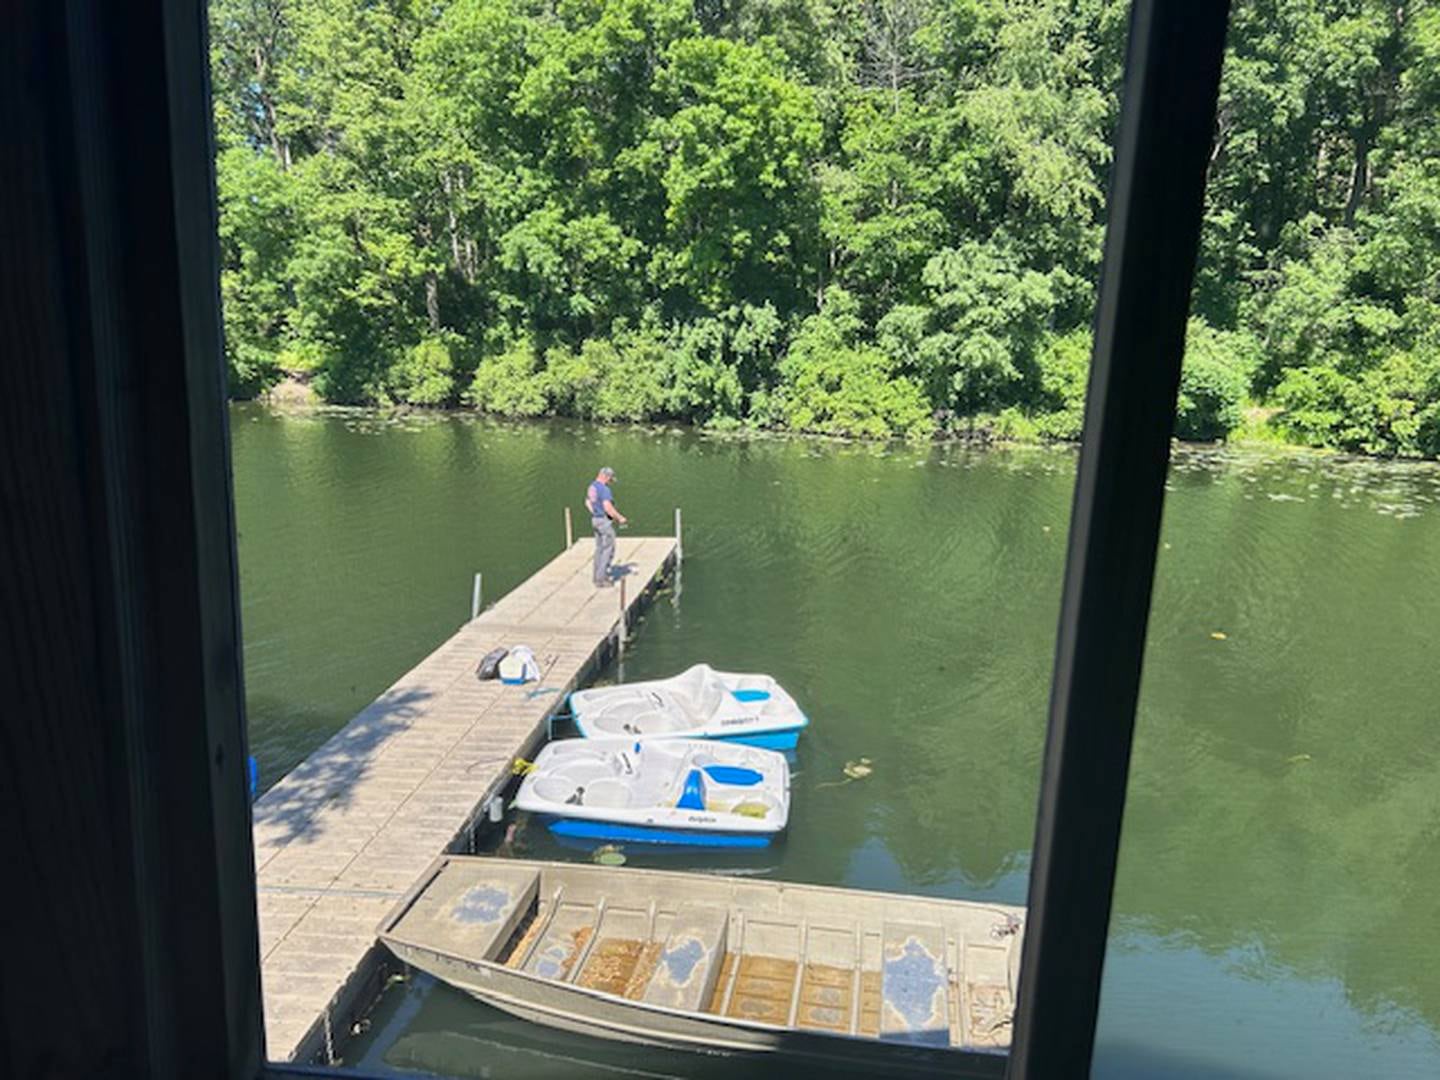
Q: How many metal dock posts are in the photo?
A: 4